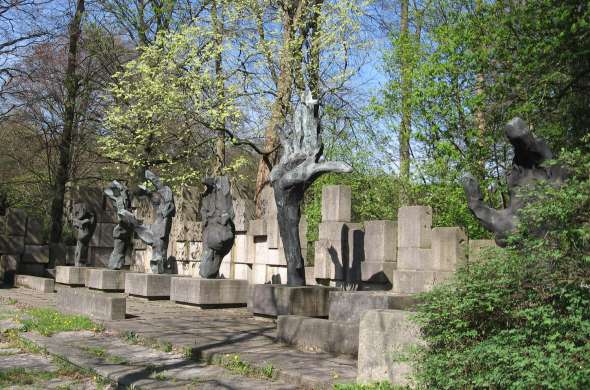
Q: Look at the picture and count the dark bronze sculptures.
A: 6